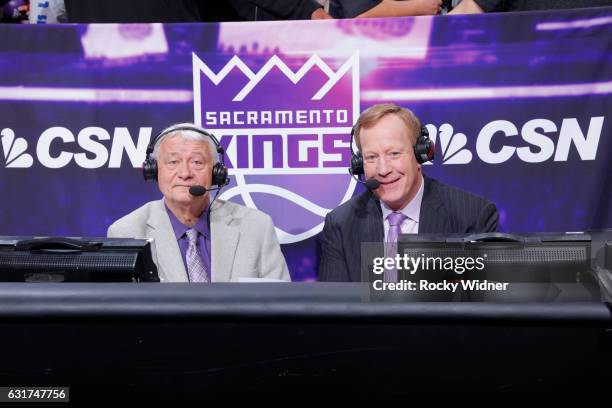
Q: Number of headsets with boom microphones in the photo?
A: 2